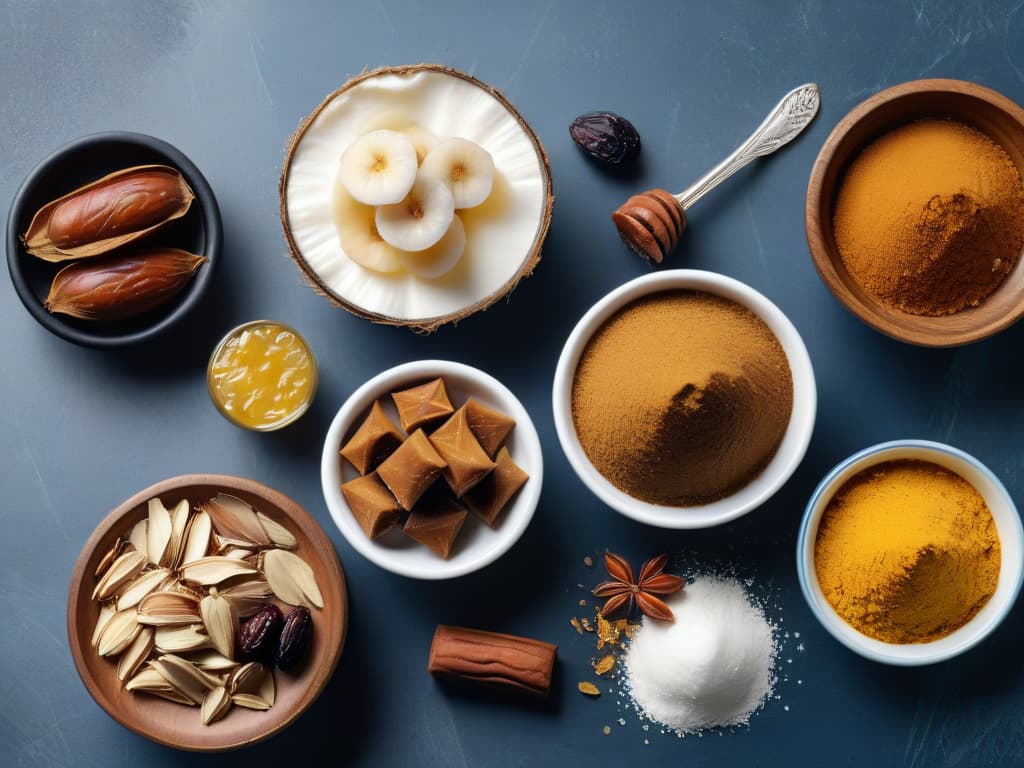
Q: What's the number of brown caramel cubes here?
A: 8